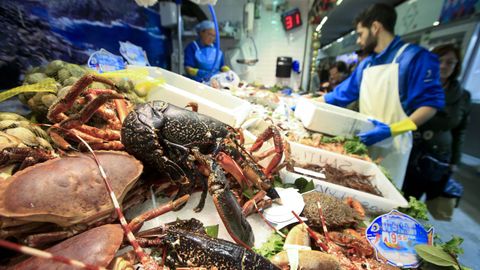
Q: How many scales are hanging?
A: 1